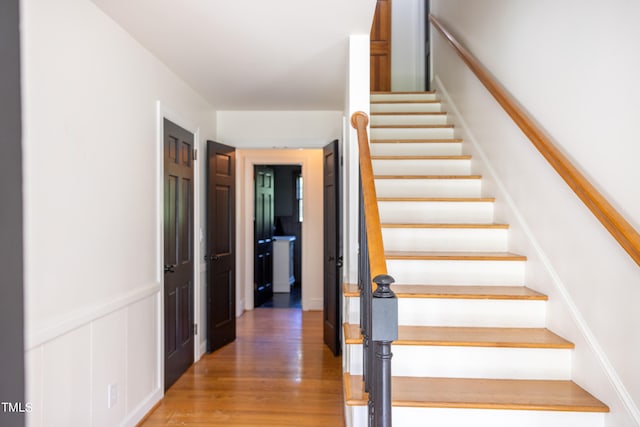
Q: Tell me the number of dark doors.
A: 4